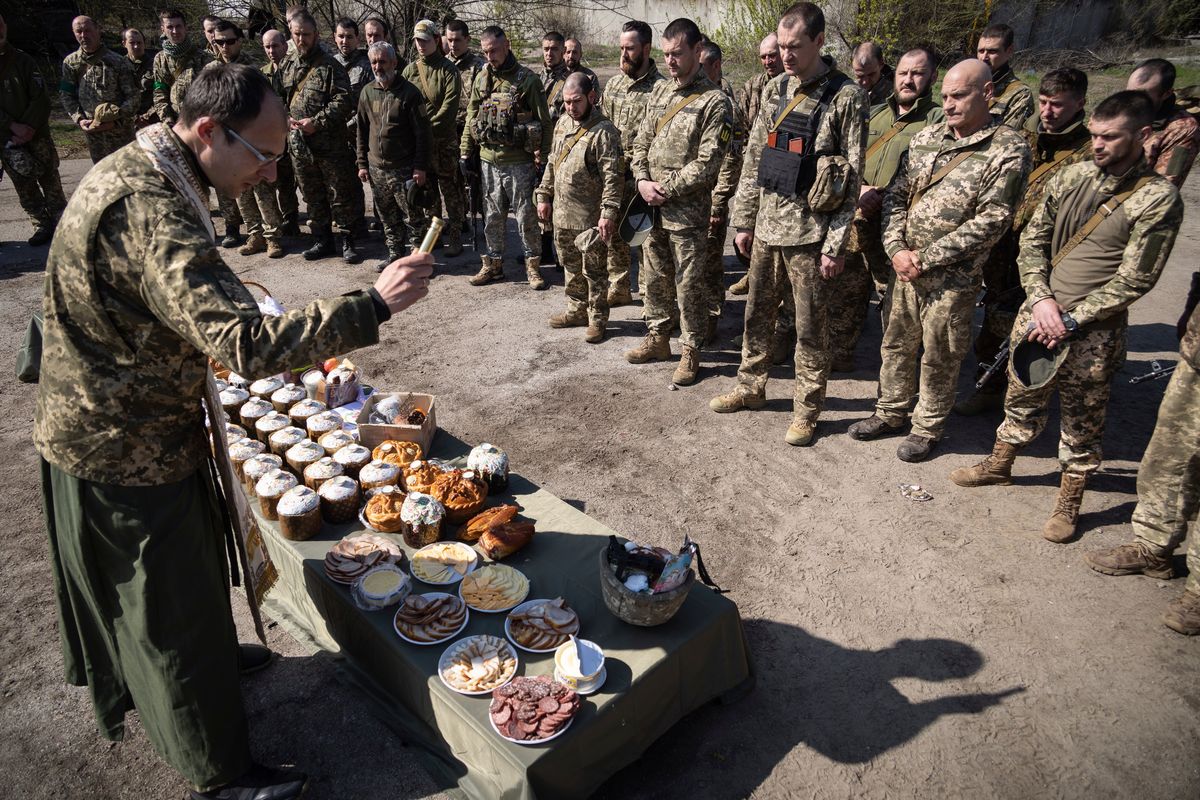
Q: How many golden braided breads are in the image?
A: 4